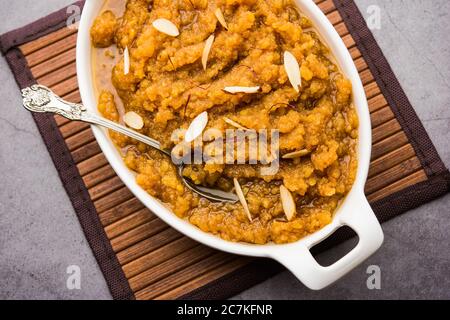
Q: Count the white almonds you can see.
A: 12